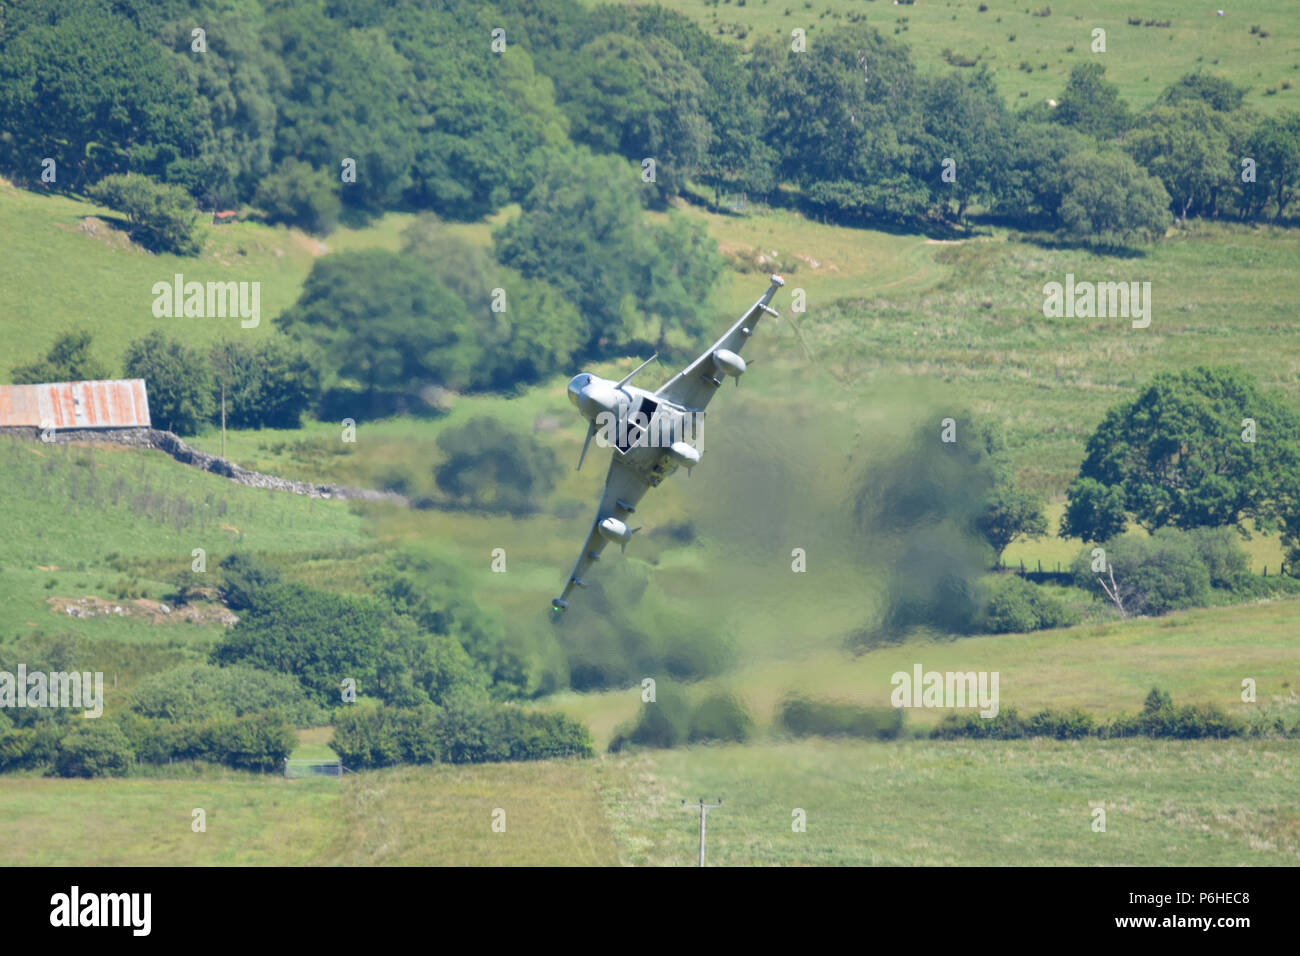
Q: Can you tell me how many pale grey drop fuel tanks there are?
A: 3